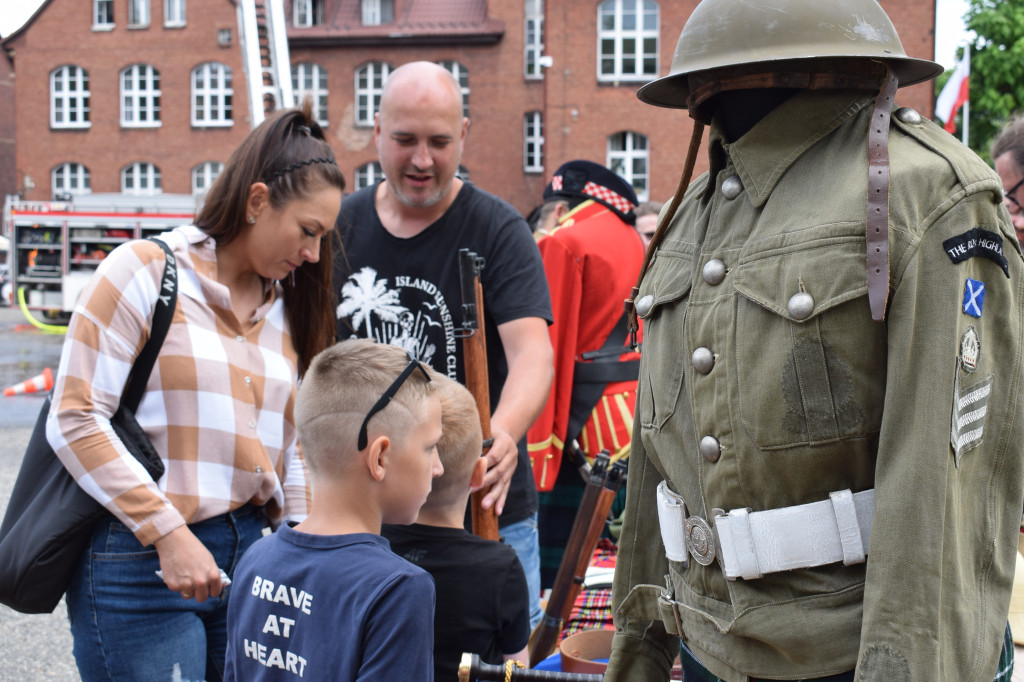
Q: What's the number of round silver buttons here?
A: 7